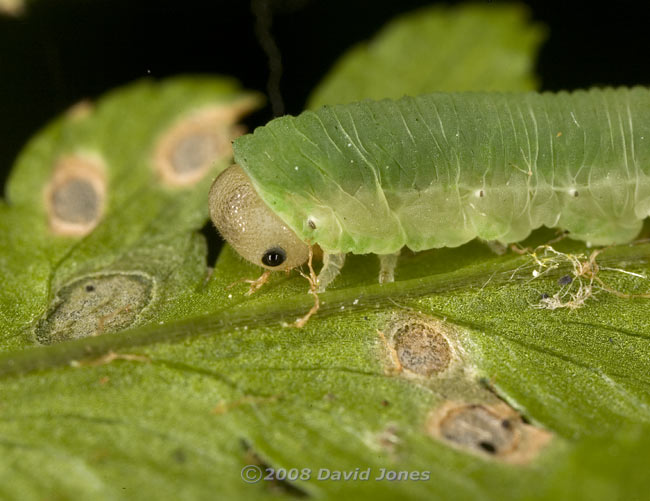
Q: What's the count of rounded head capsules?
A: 1